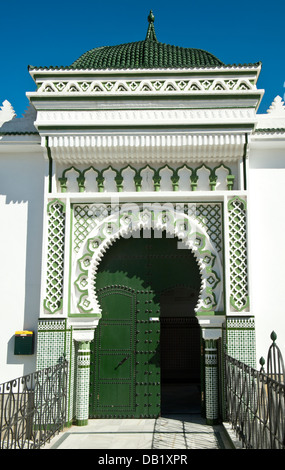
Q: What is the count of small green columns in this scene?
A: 10